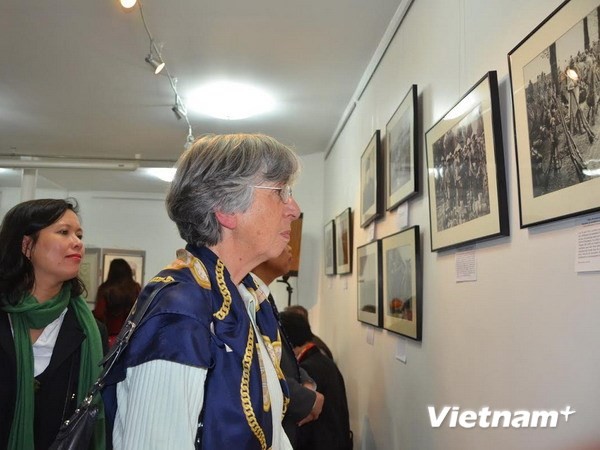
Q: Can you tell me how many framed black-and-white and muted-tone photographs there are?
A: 8